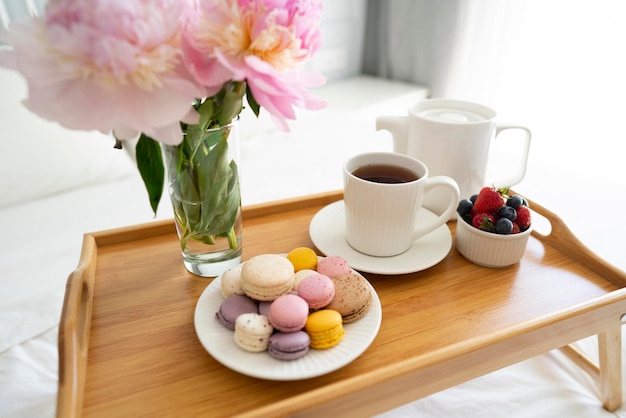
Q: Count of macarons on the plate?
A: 13